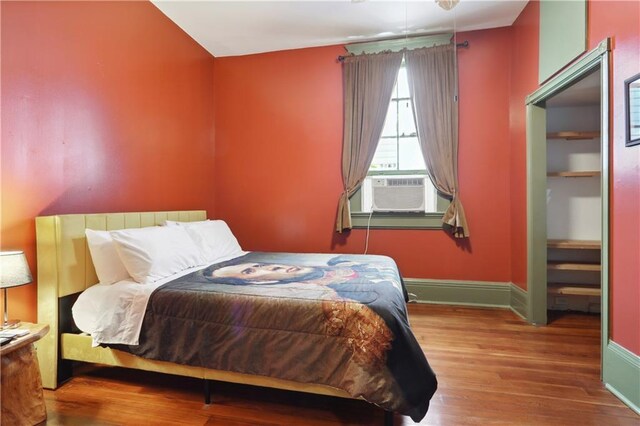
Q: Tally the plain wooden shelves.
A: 5